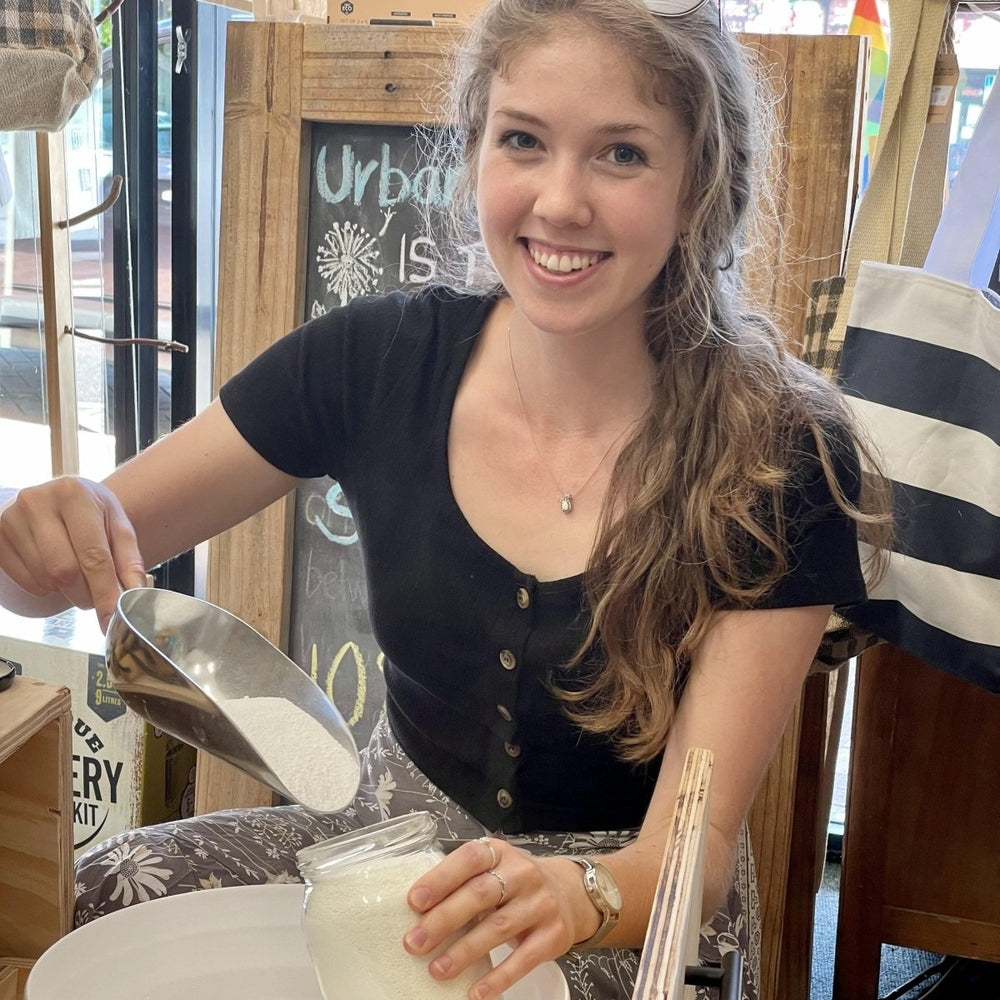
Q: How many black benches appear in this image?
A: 0